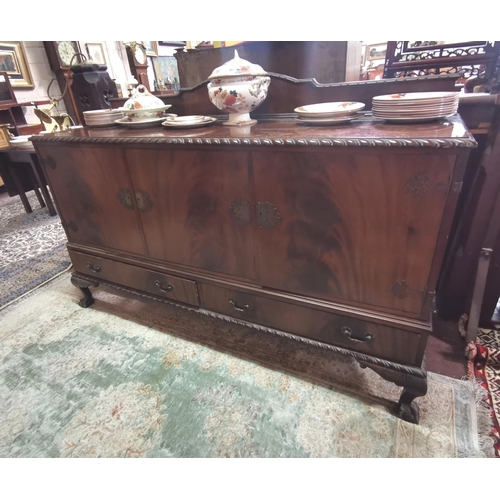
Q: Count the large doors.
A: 3